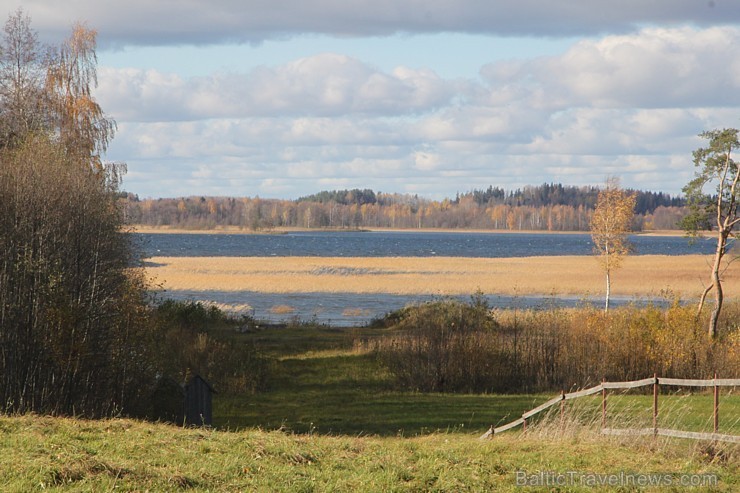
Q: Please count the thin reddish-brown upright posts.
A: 6